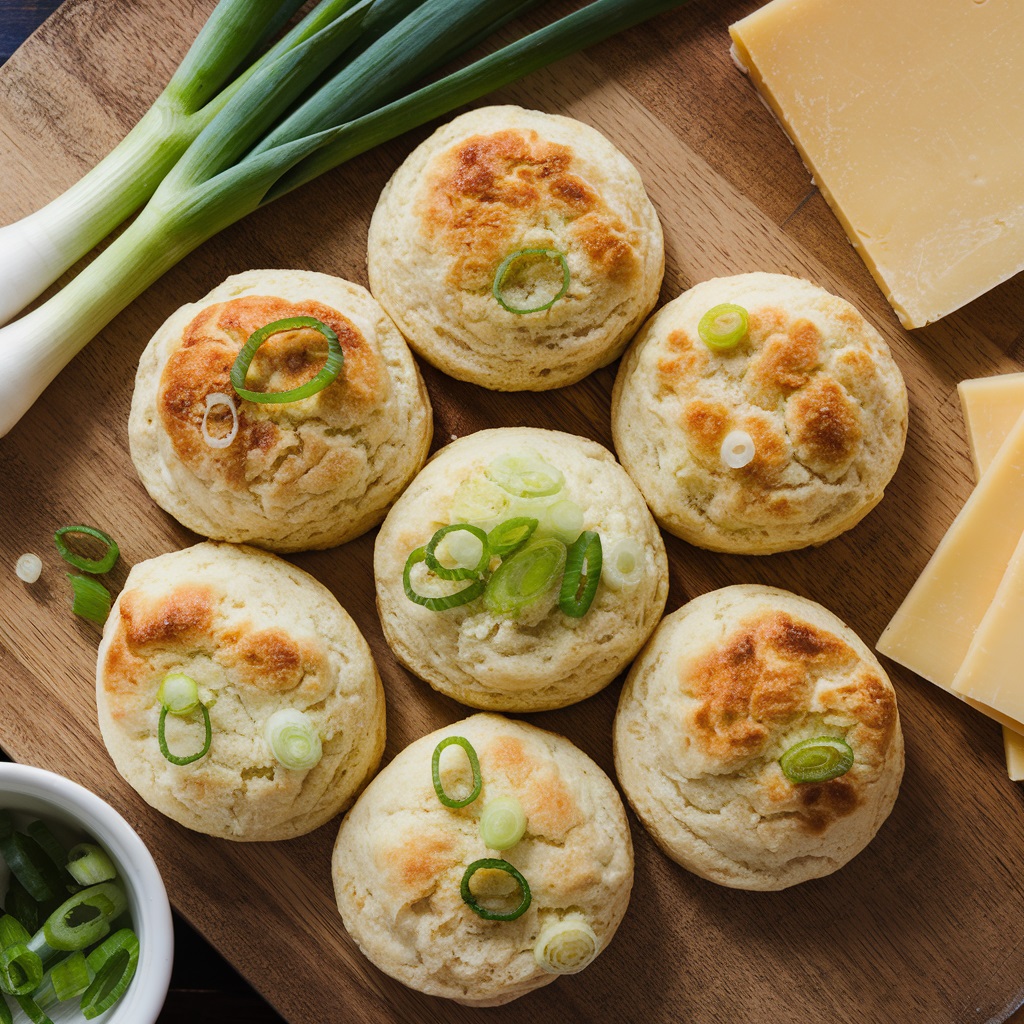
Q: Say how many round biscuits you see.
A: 7